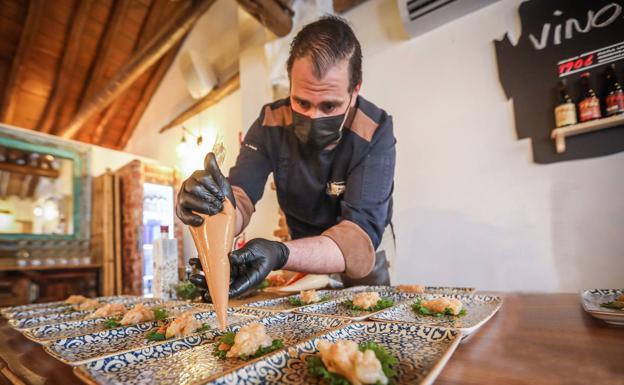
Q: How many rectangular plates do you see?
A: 12